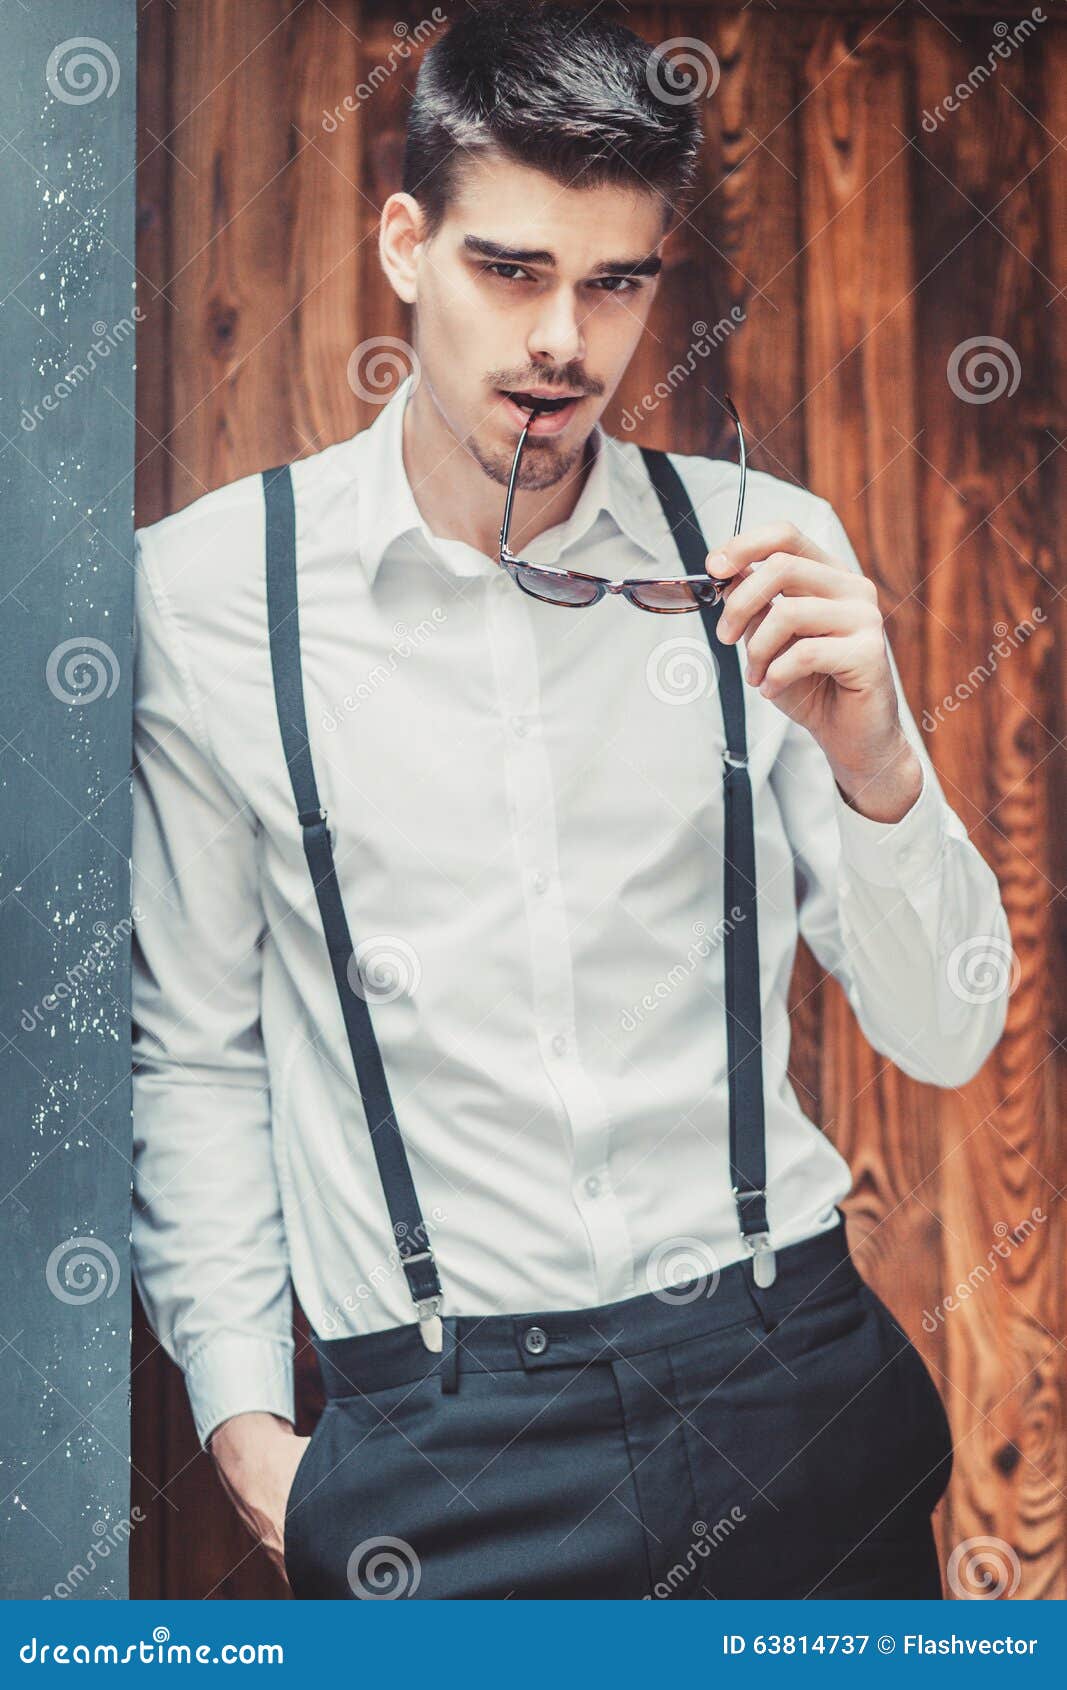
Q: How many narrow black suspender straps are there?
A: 2